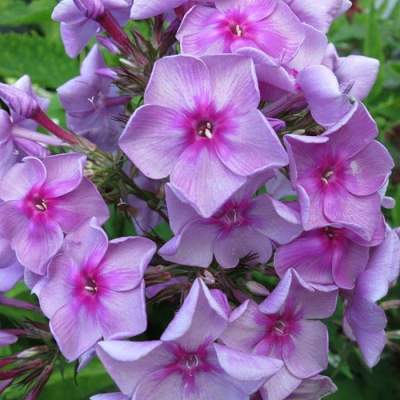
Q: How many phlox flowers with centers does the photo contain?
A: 9